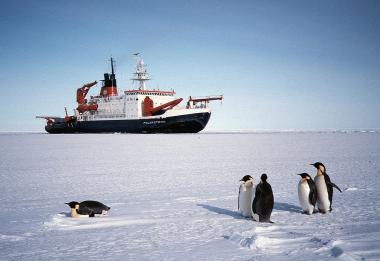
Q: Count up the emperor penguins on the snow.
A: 5